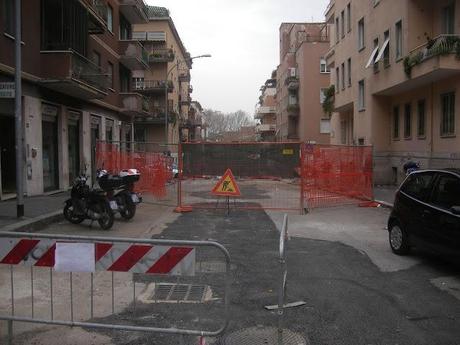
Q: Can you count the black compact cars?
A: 1